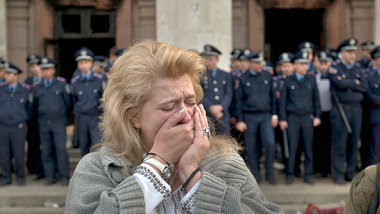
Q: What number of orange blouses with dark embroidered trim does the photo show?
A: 0